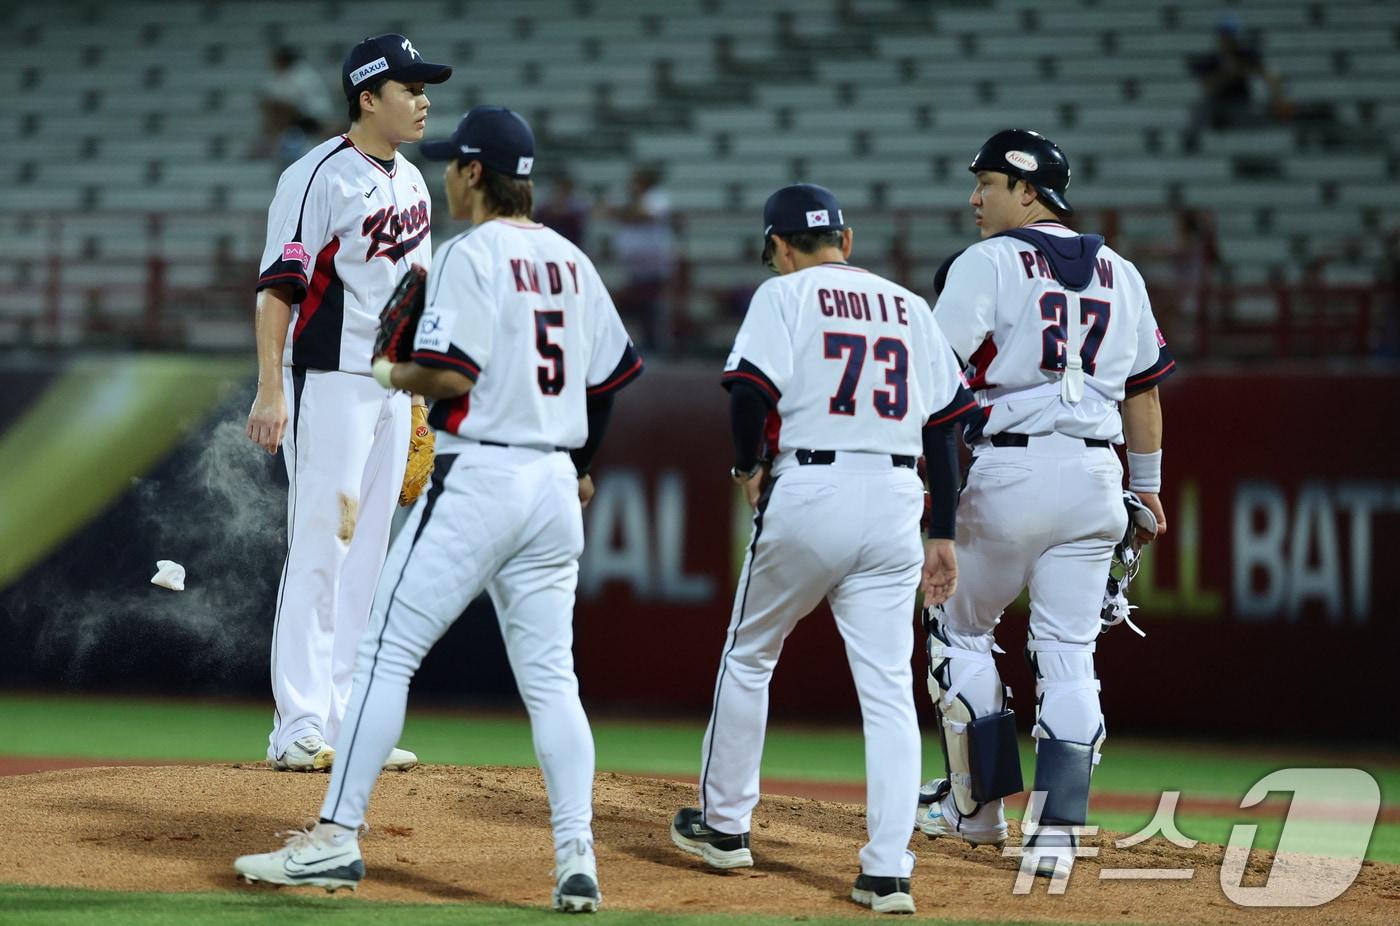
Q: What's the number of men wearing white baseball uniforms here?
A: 4